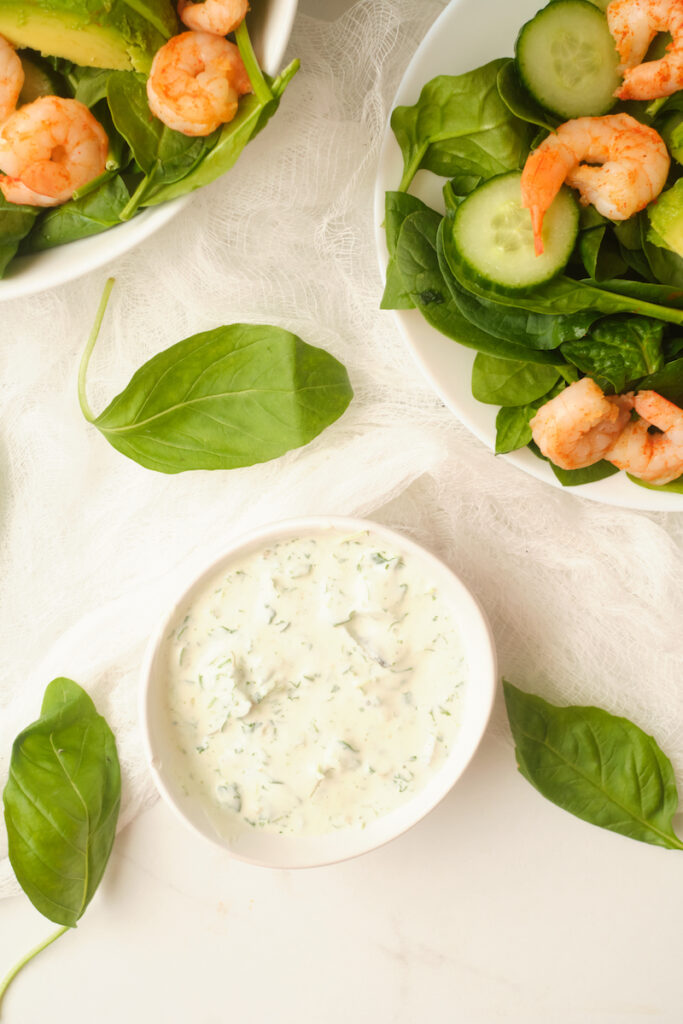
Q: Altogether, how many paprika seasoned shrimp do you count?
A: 8